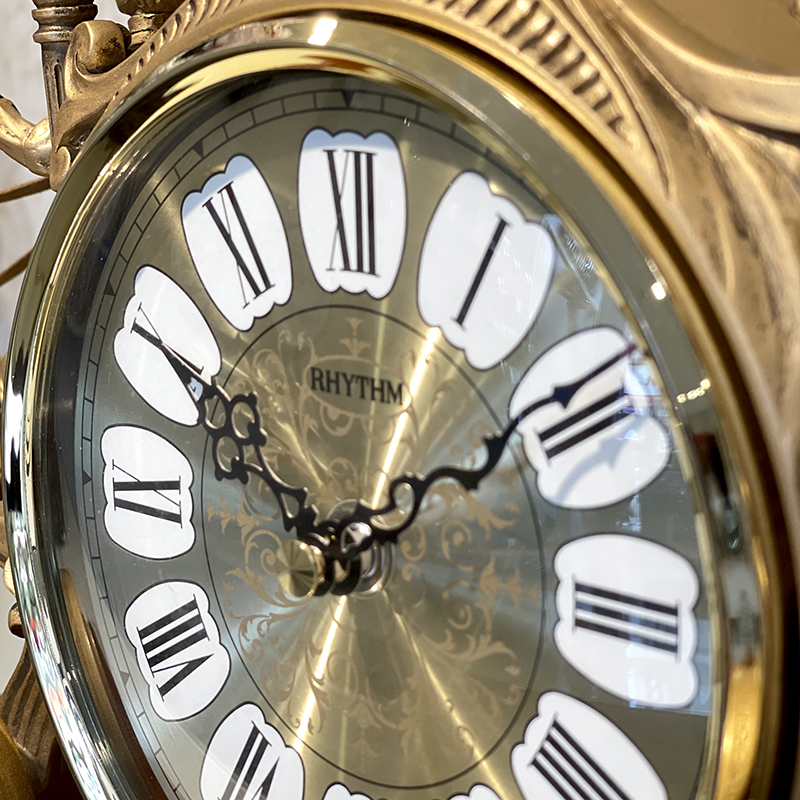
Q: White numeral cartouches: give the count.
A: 12